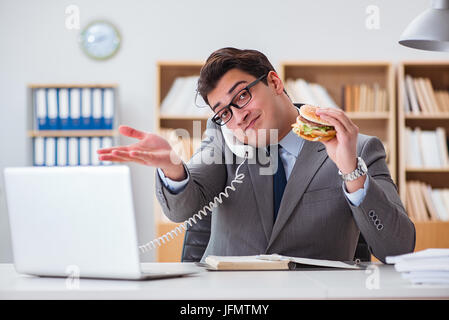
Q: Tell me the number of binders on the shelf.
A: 14